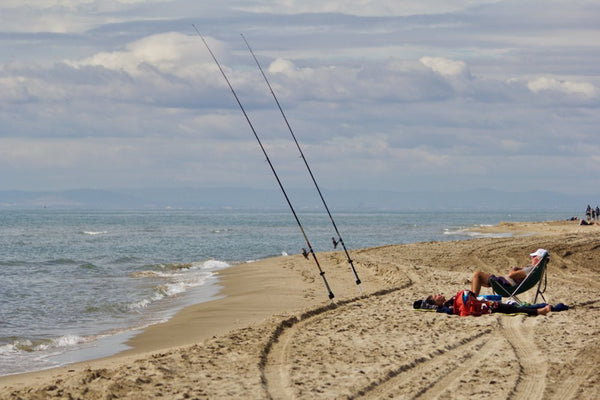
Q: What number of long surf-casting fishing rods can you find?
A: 2